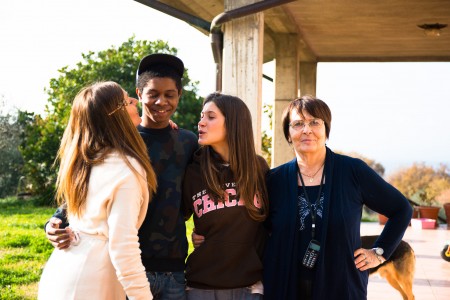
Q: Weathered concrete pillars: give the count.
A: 3